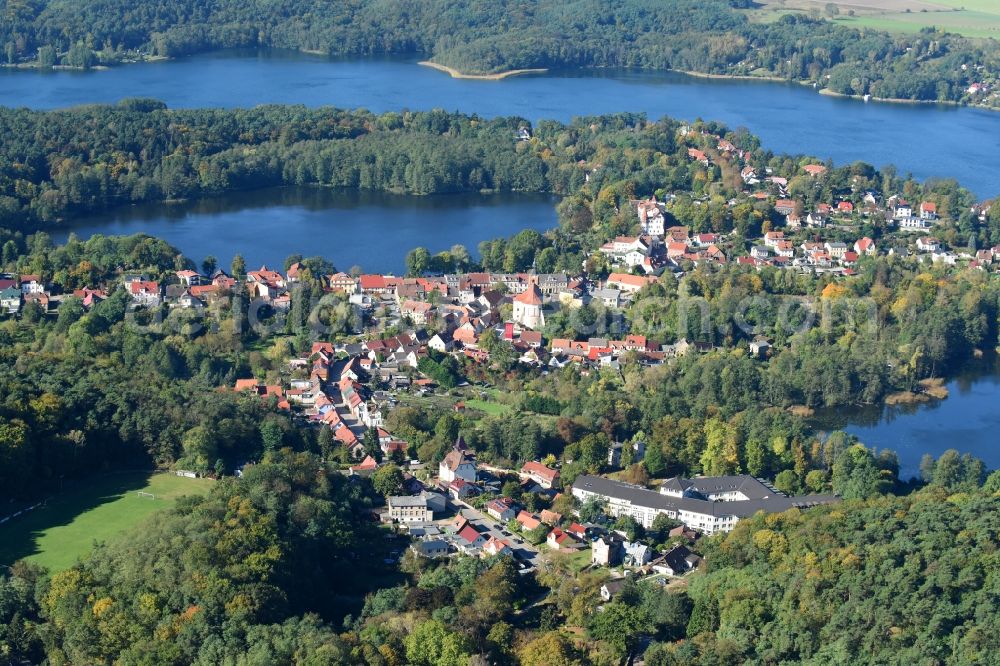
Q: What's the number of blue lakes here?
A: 3